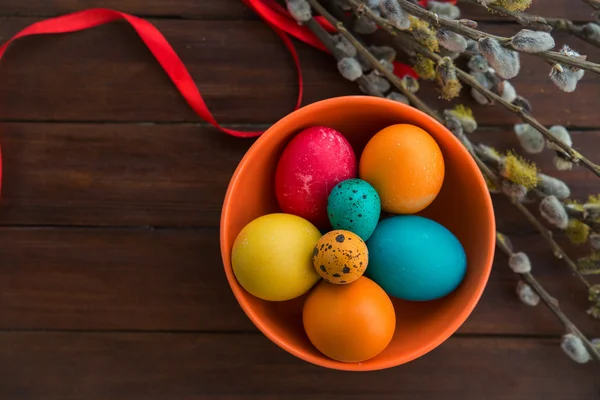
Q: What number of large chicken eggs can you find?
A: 5